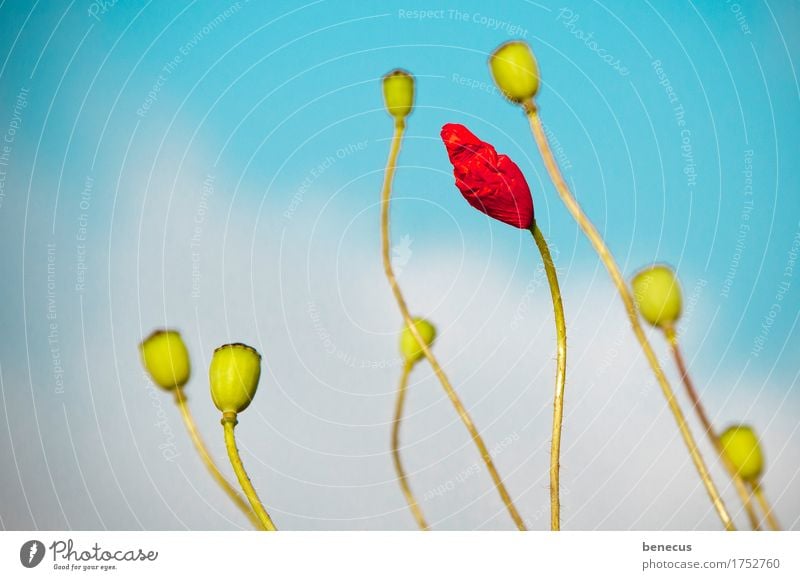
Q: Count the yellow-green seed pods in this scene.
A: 7